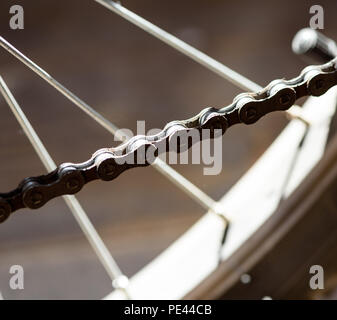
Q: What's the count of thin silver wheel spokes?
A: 3